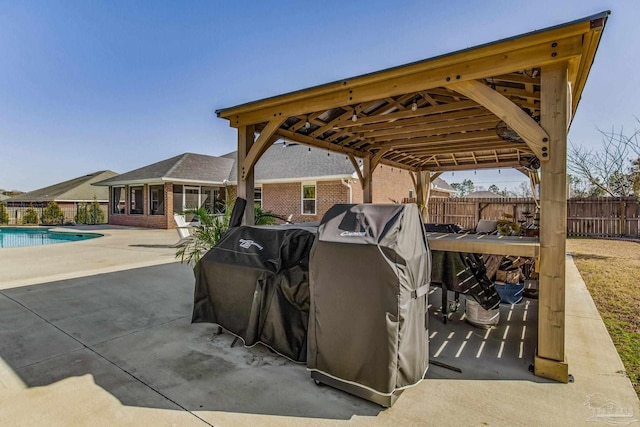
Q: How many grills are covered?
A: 2